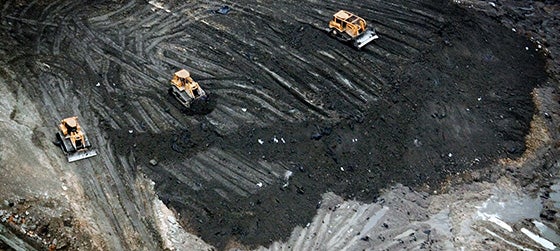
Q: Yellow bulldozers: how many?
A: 3